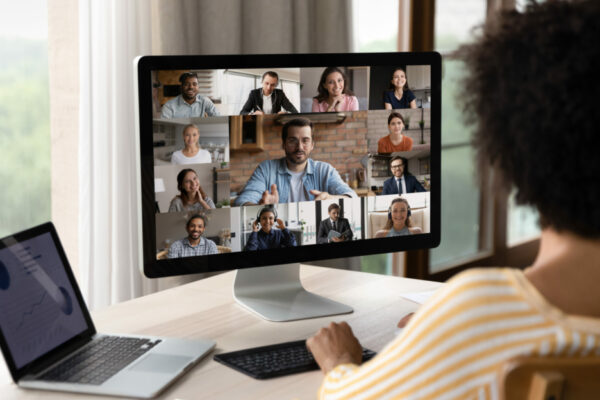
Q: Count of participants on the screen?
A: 13